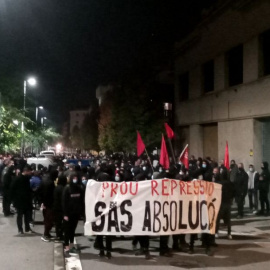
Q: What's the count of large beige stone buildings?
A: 1